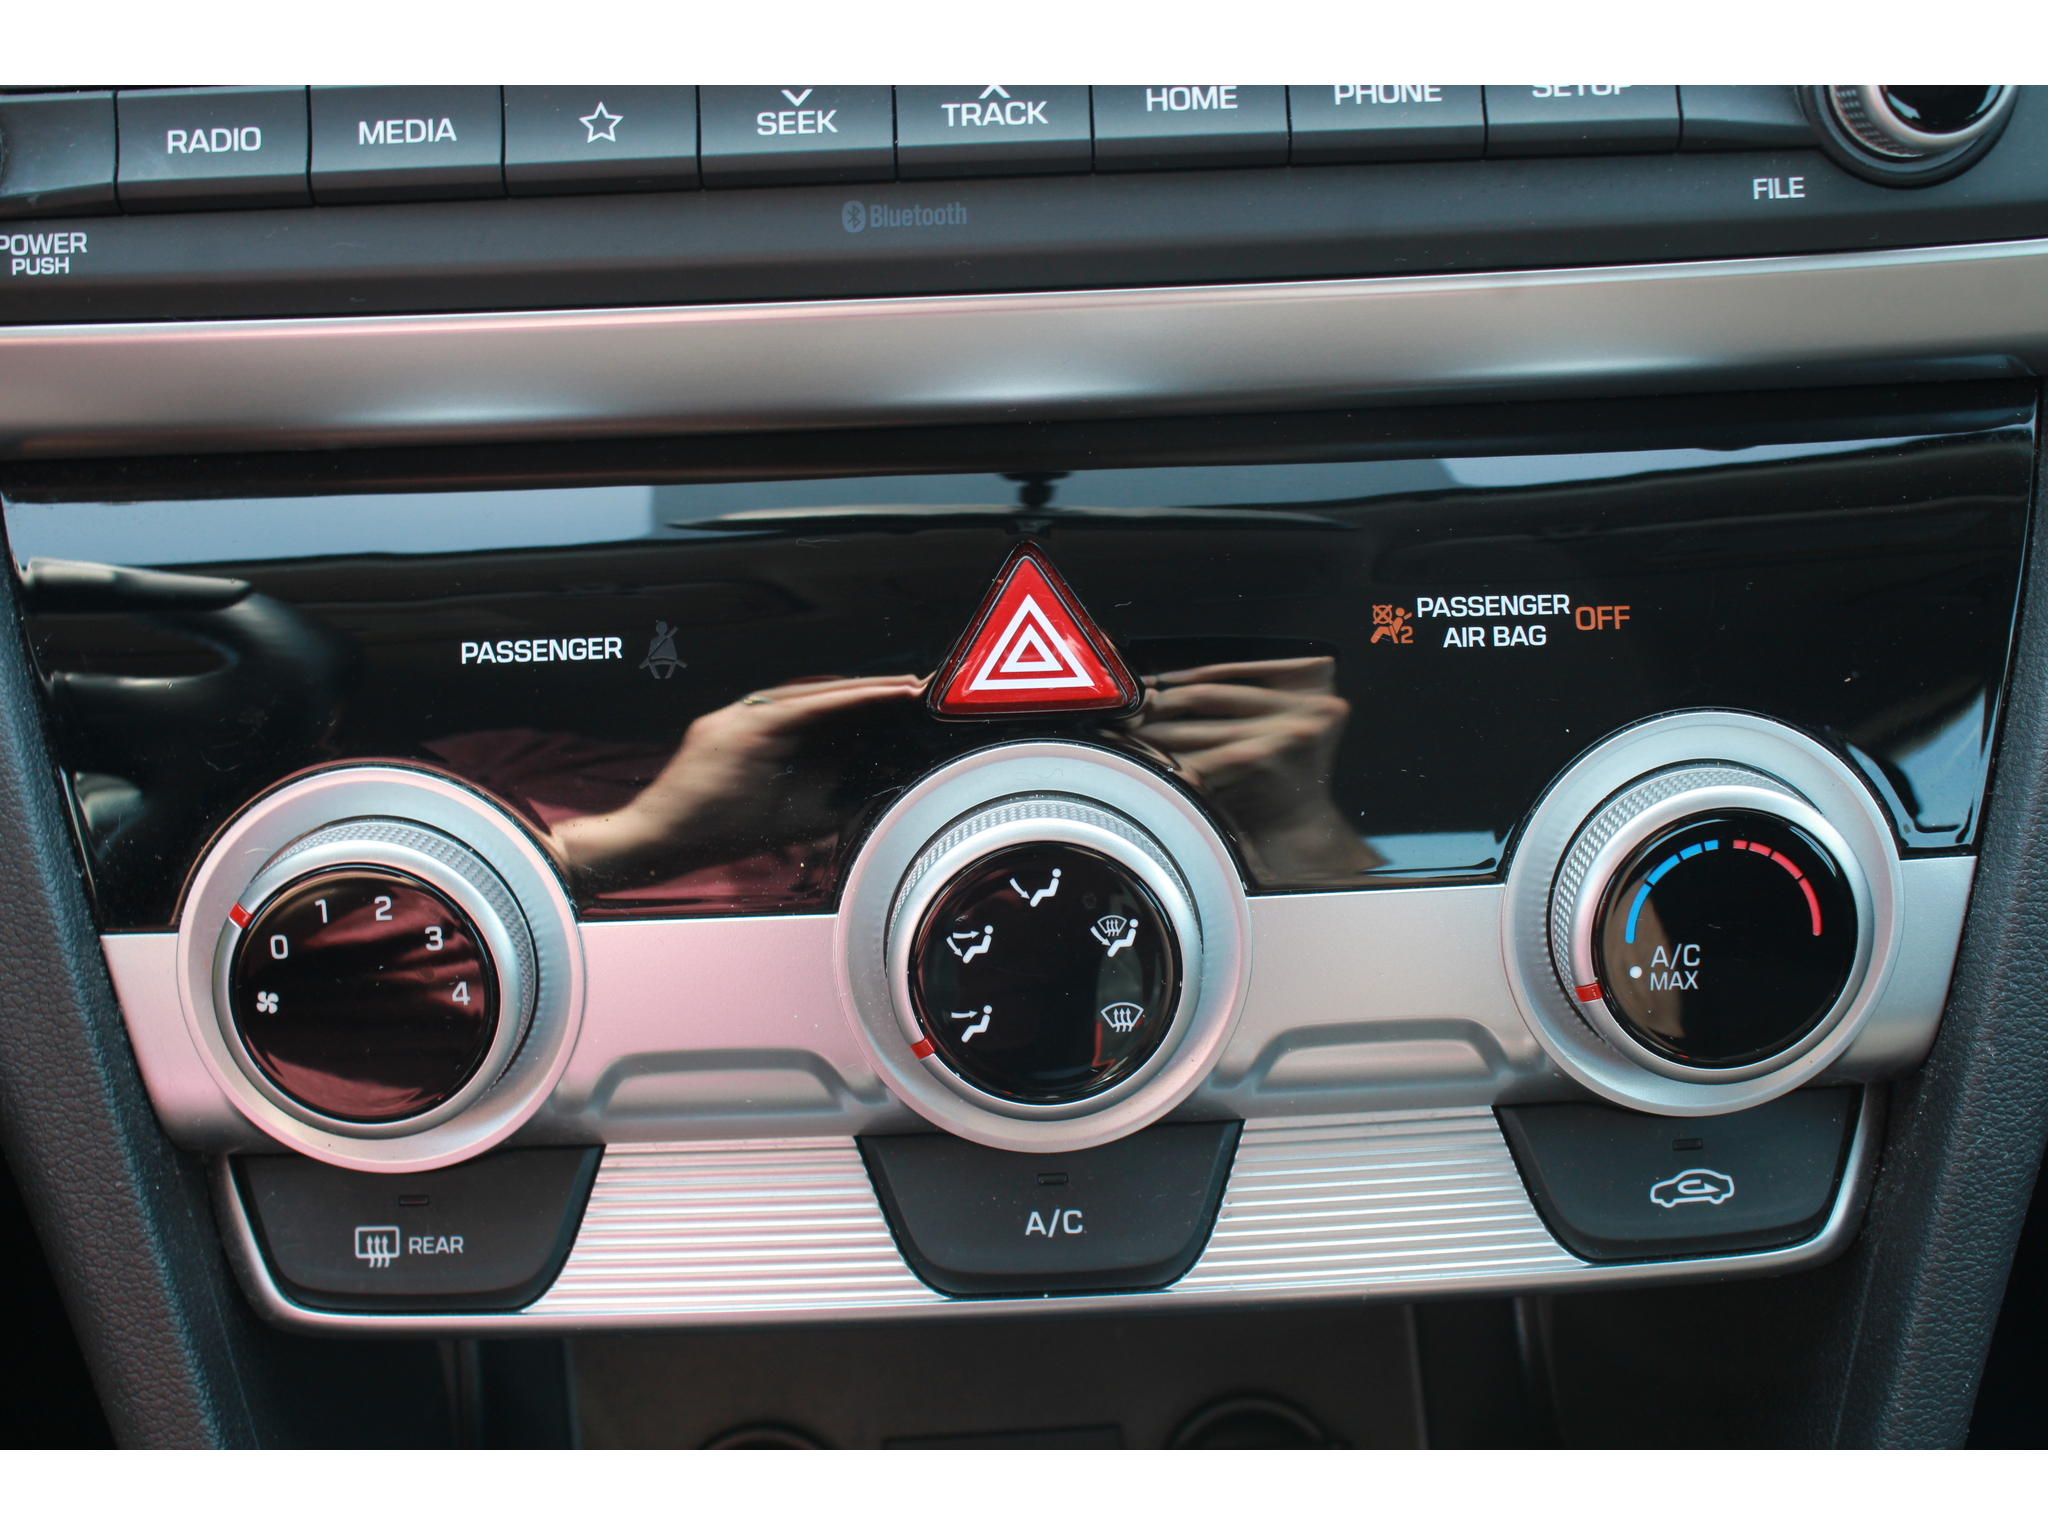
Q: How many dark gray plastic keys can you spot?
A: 11